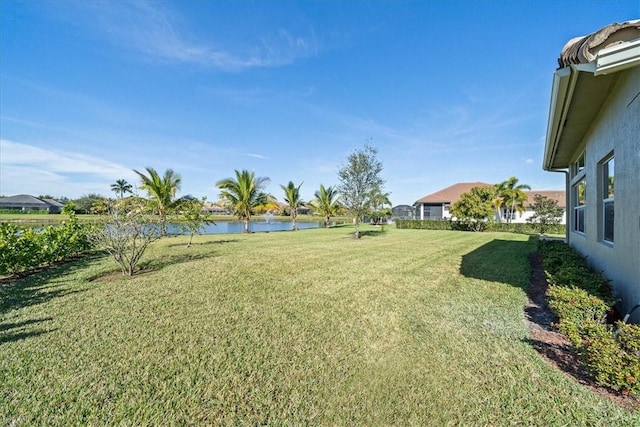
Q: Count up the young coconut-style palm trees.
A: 4